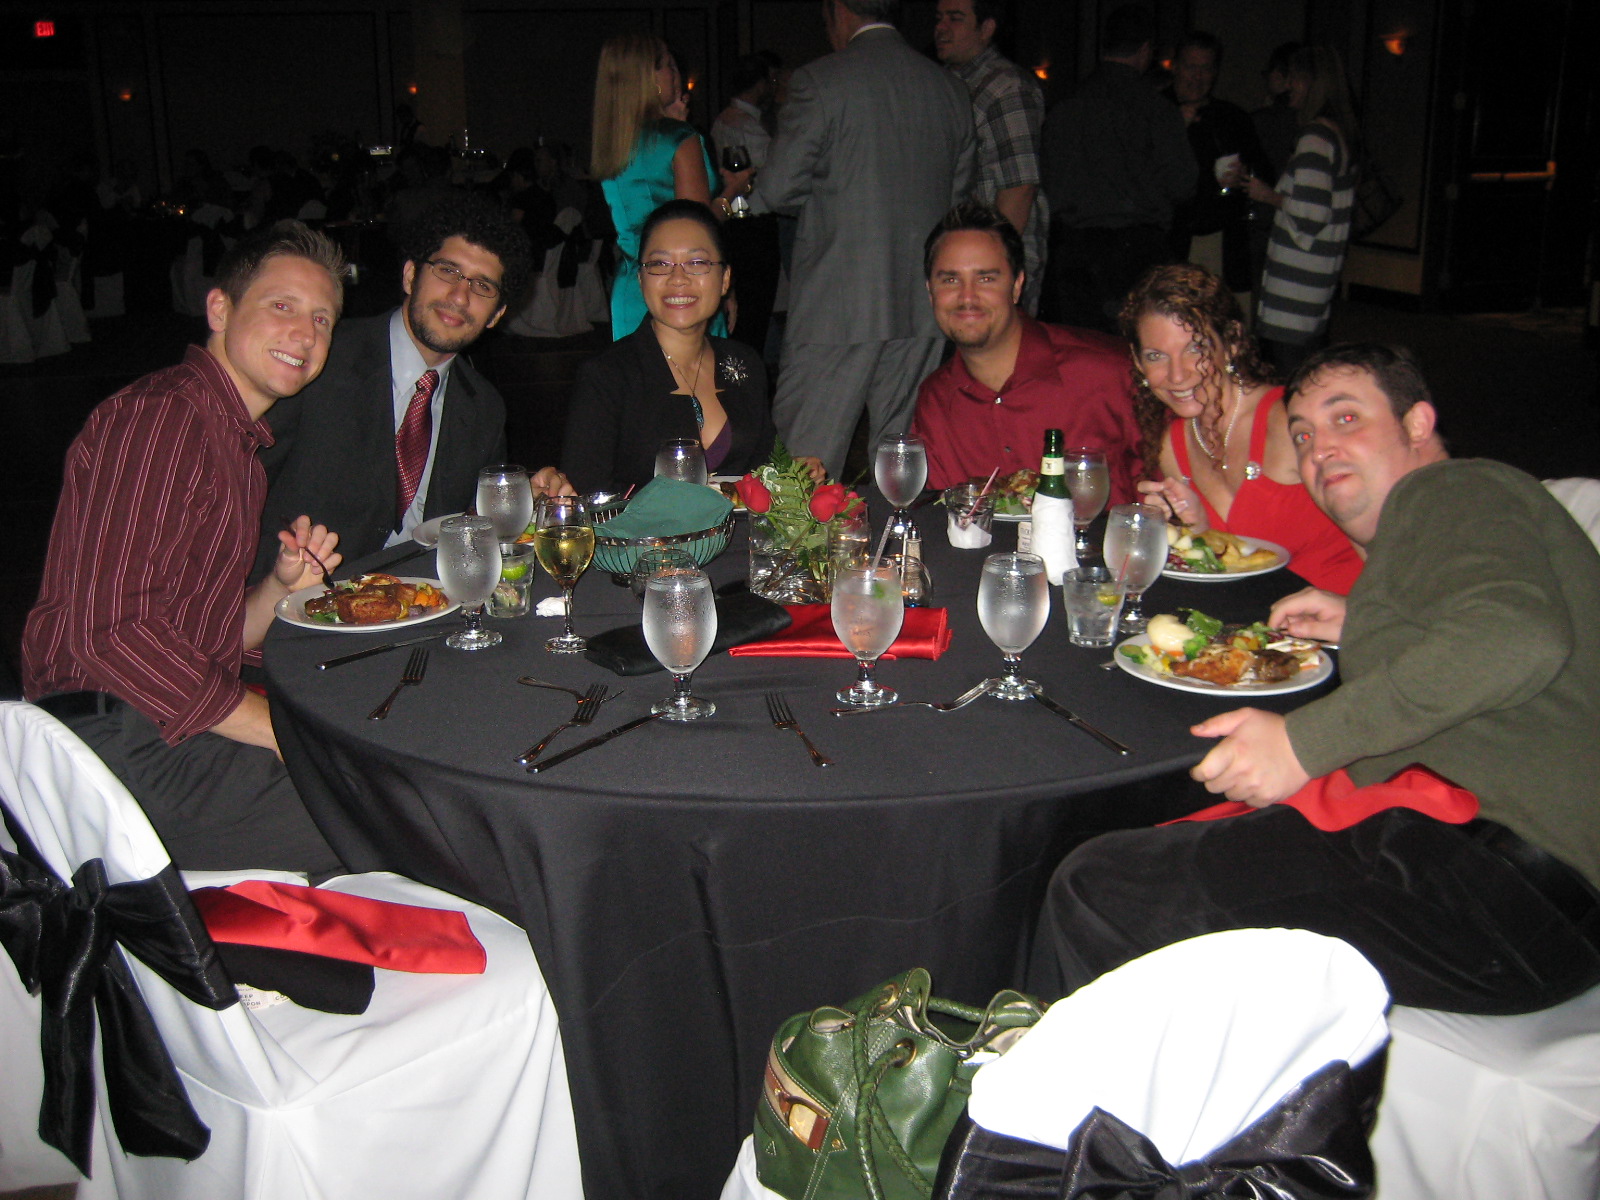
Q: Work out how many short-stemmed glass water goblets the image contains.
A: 9